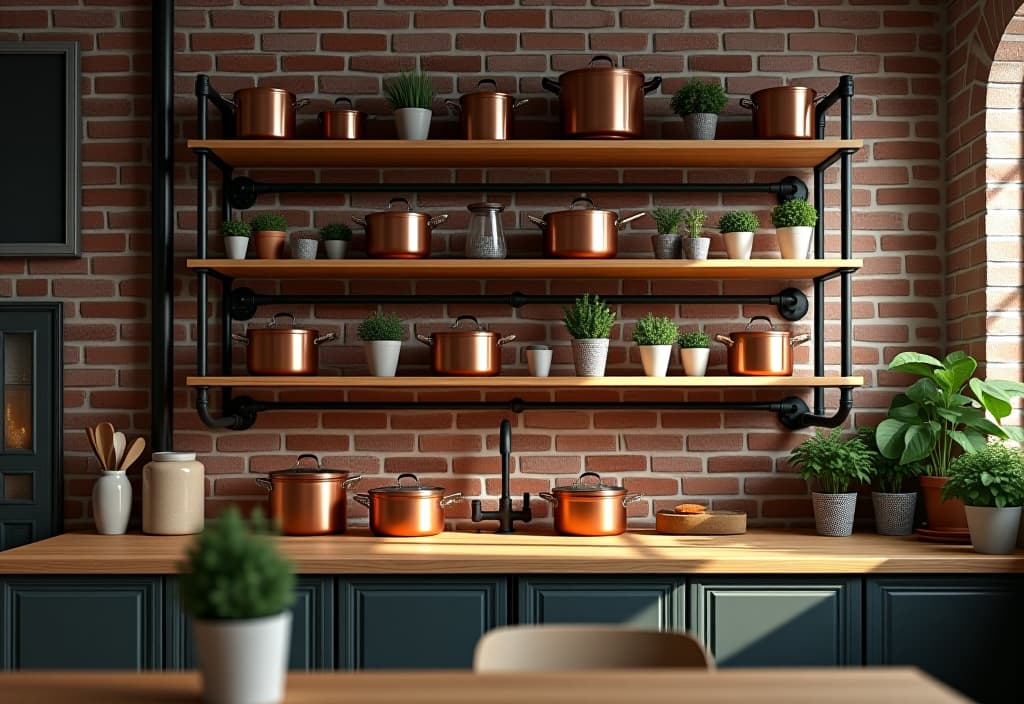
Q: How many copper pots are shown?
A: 13